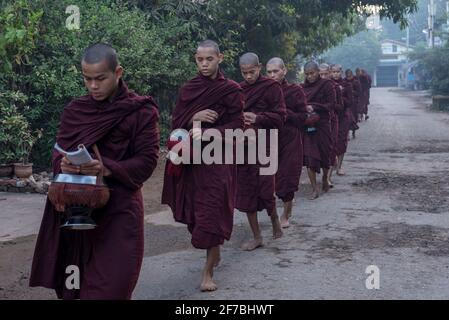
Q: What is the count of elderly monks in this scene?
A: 0